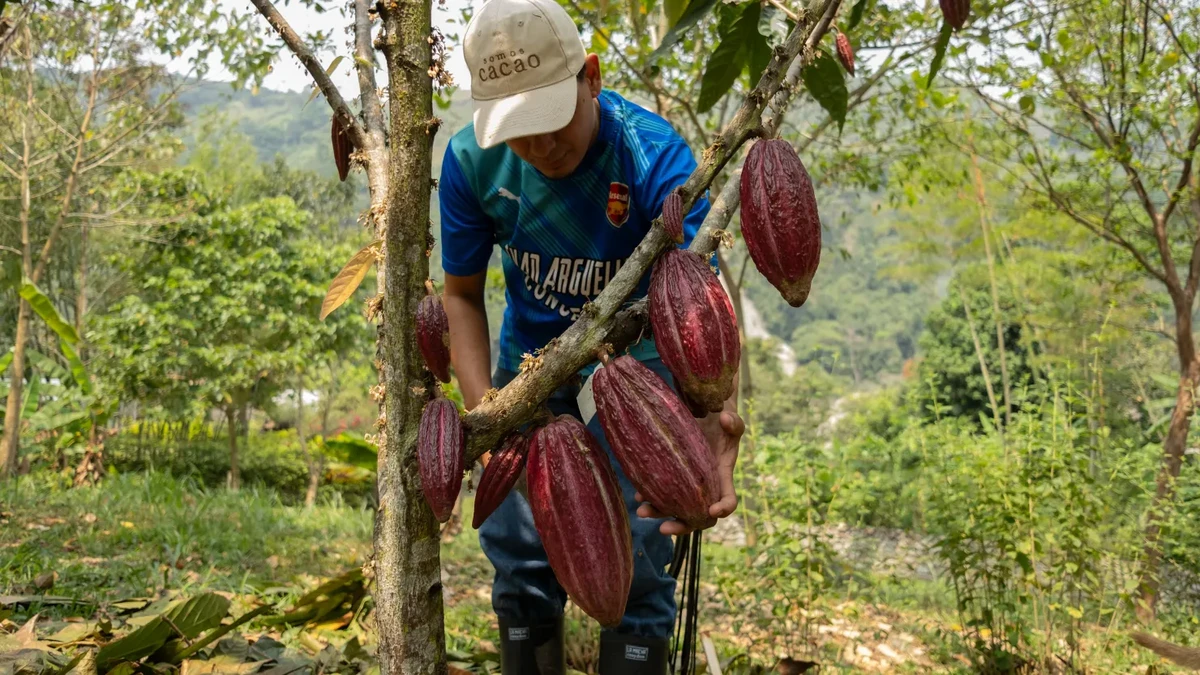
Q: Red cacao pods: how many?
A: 11